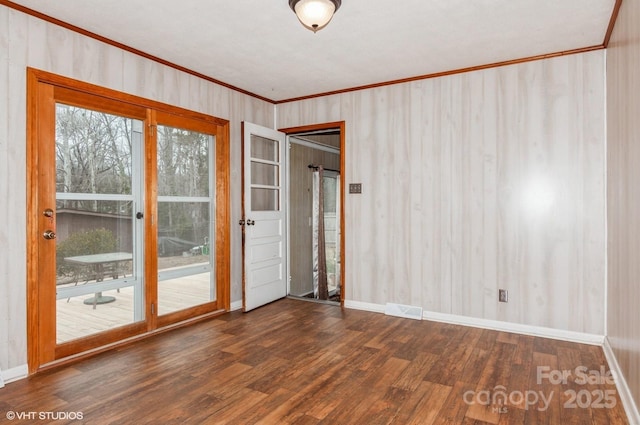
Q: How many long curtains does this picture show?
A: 1